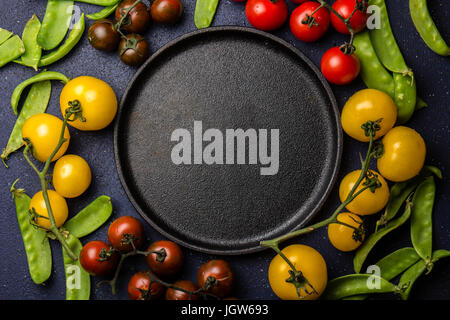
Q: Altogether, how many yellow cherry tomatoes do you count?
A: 9